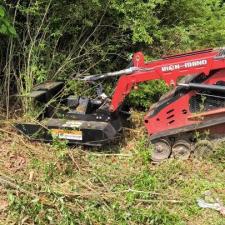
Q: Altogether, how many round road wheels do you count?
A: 3